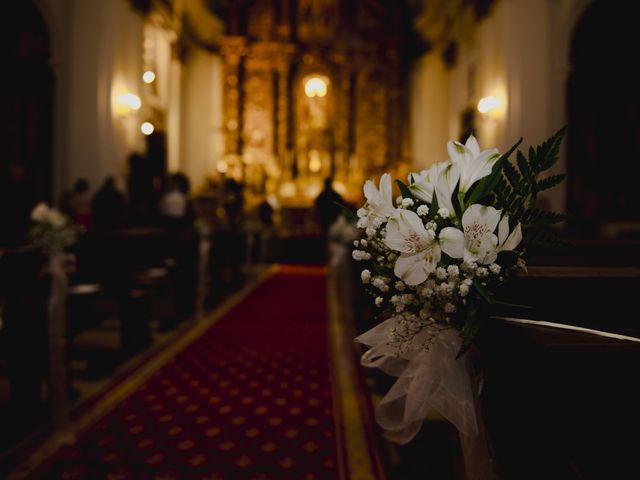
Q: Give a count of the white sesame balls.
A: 0